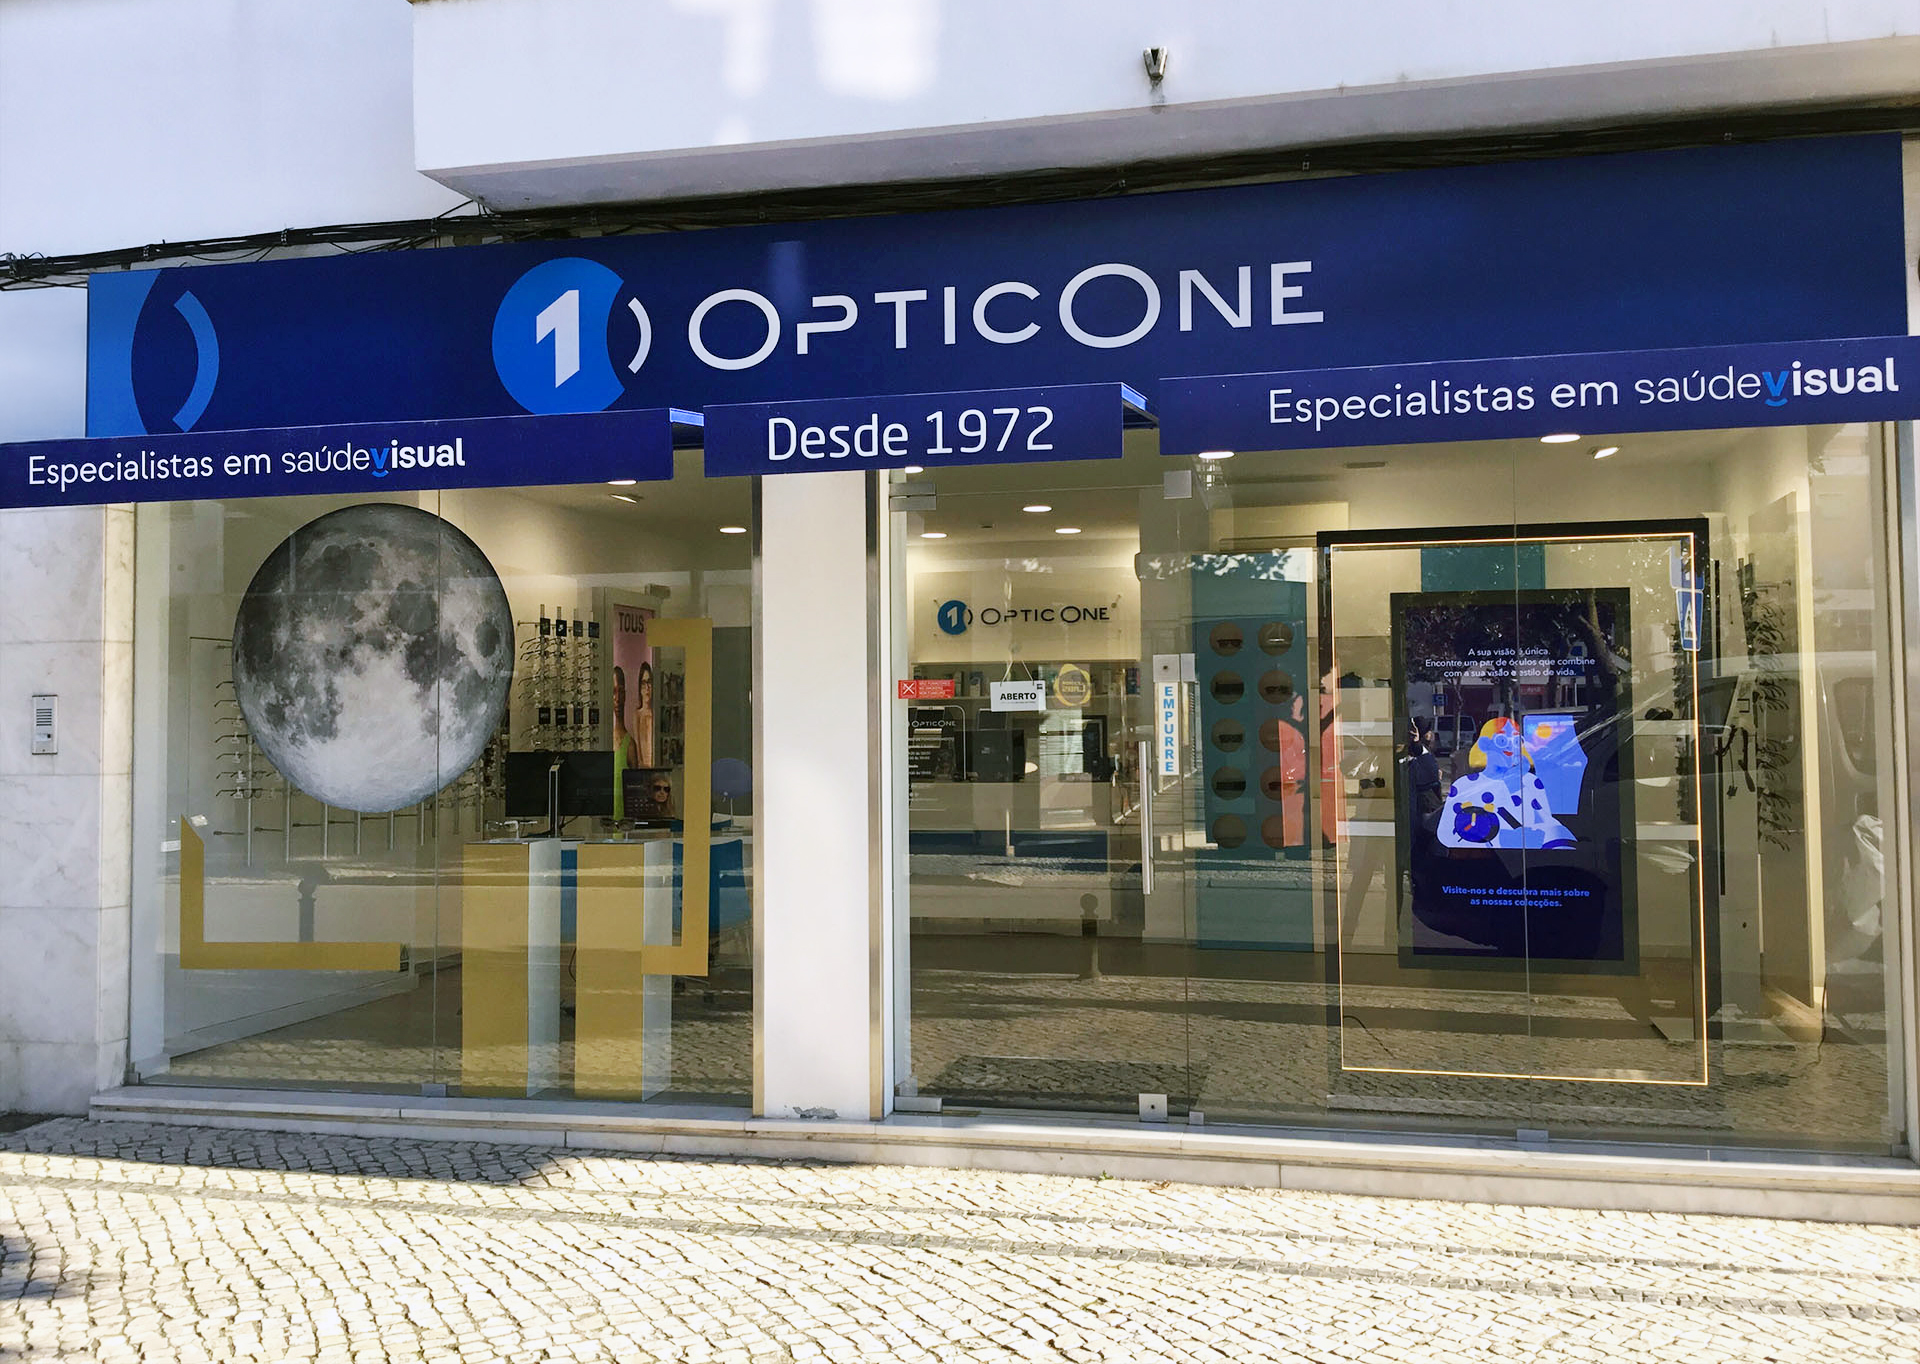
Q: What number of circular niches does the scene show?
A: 10